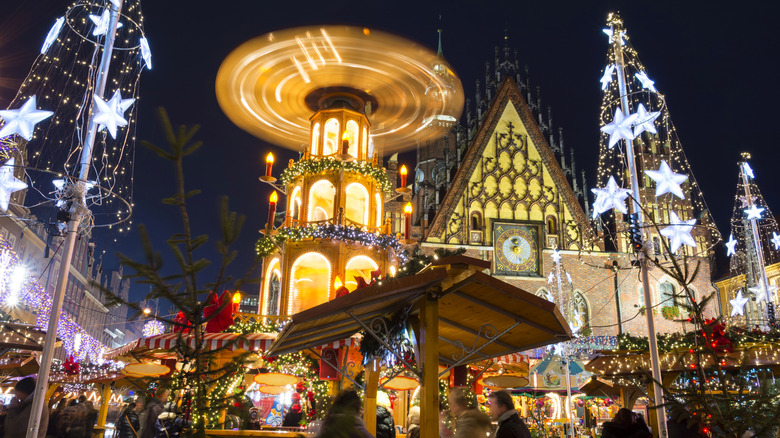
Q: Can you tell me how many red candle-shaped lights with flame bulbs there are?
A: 7